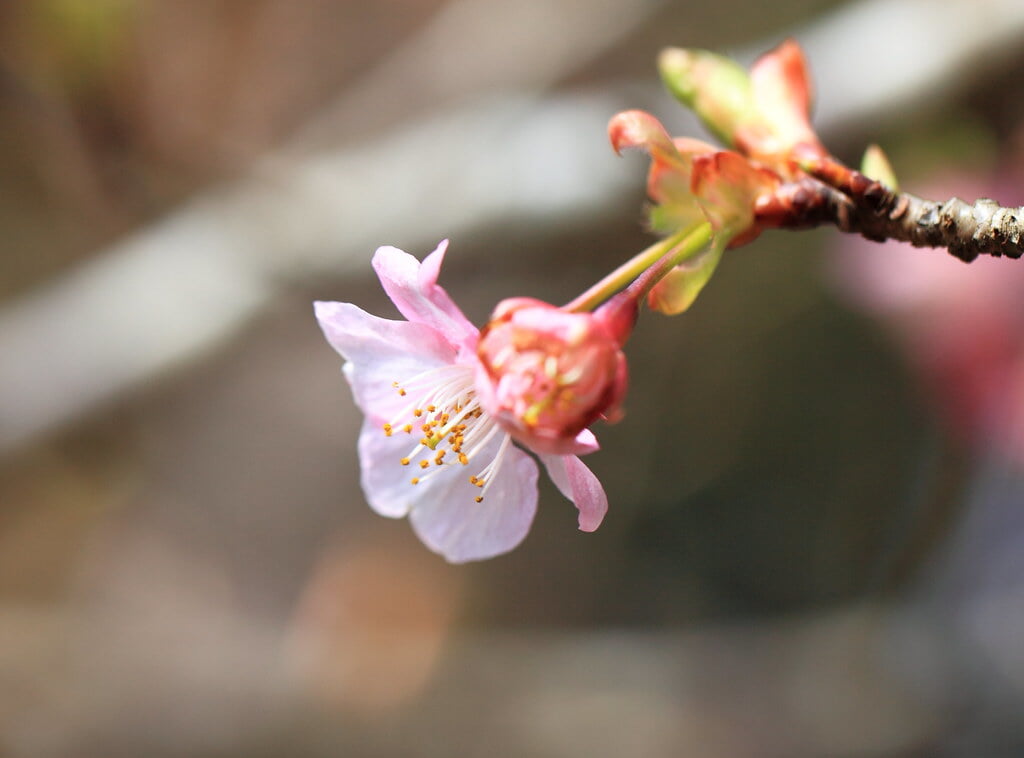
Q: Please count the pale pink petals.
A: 5